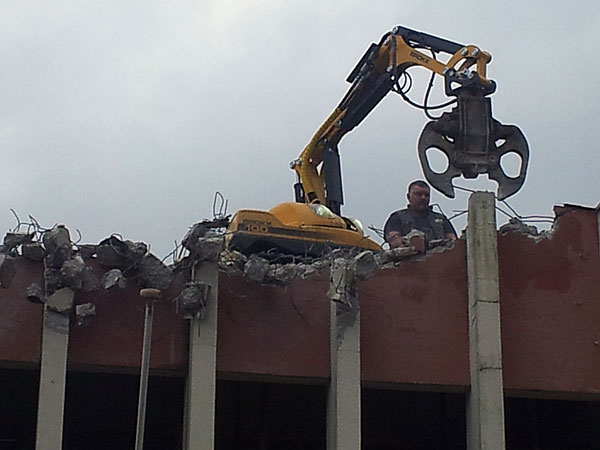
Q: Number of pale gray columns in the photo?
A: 4